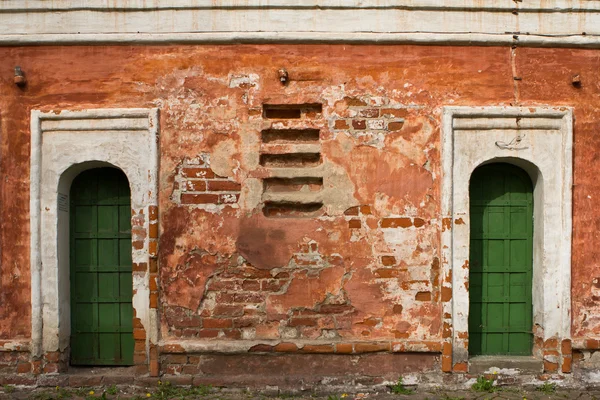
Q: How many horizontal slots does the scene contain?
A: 5